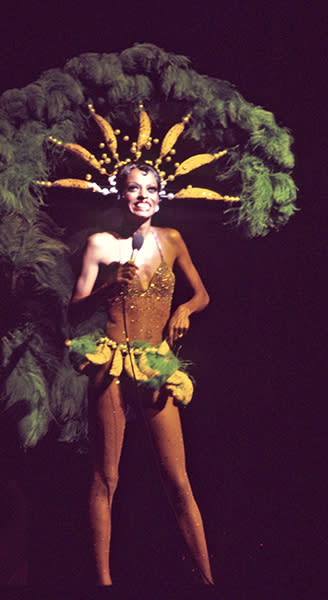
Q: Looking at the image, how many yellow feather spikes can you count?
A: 7